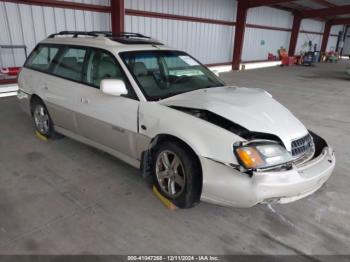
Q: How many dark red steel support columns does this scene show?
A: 4